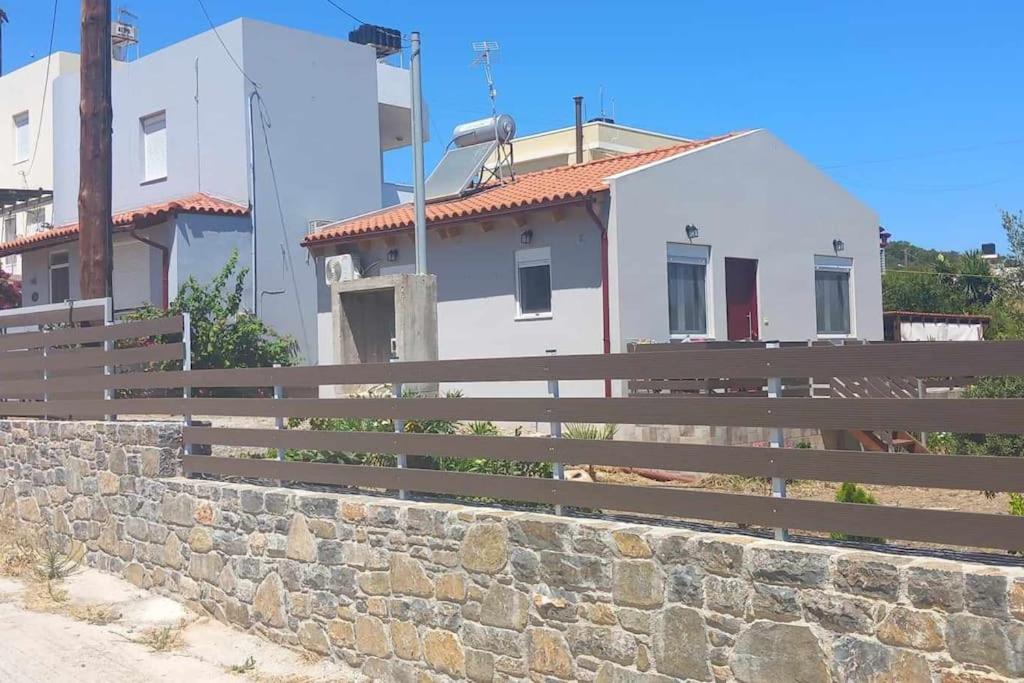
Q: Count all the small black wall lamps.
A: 4